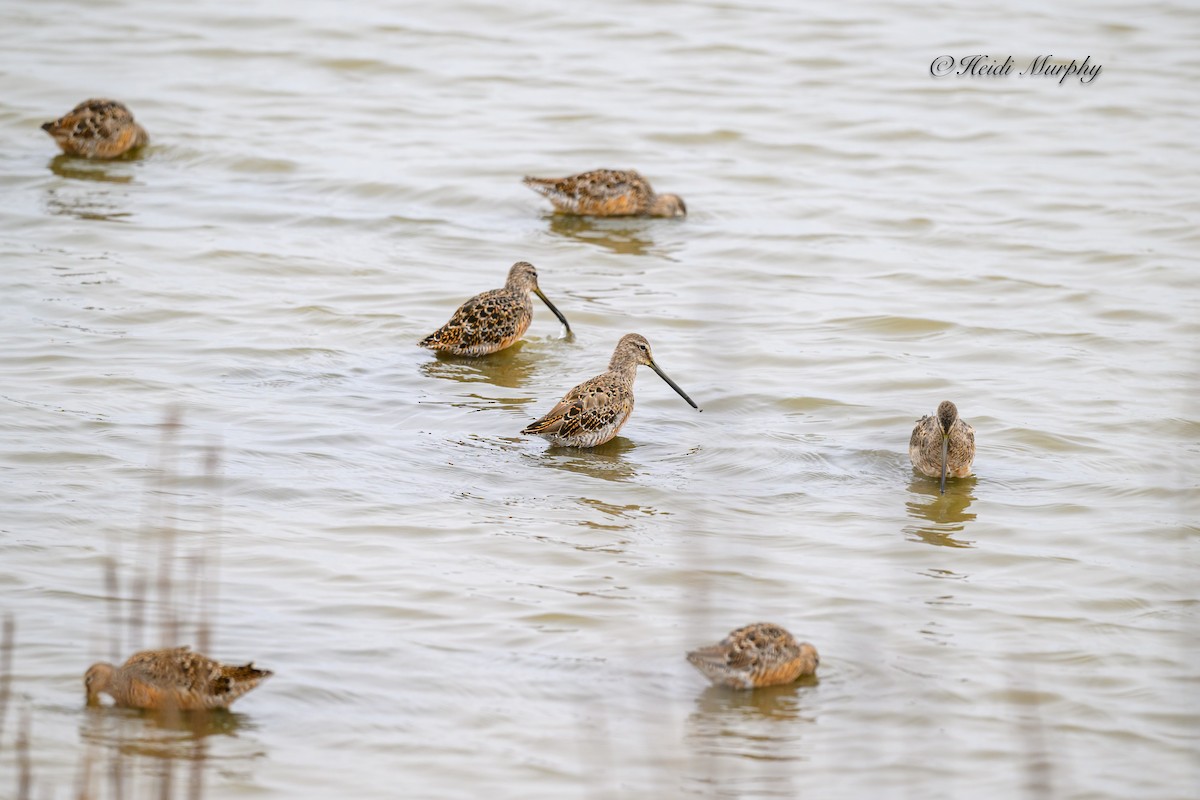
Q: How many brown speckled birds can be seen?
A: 7